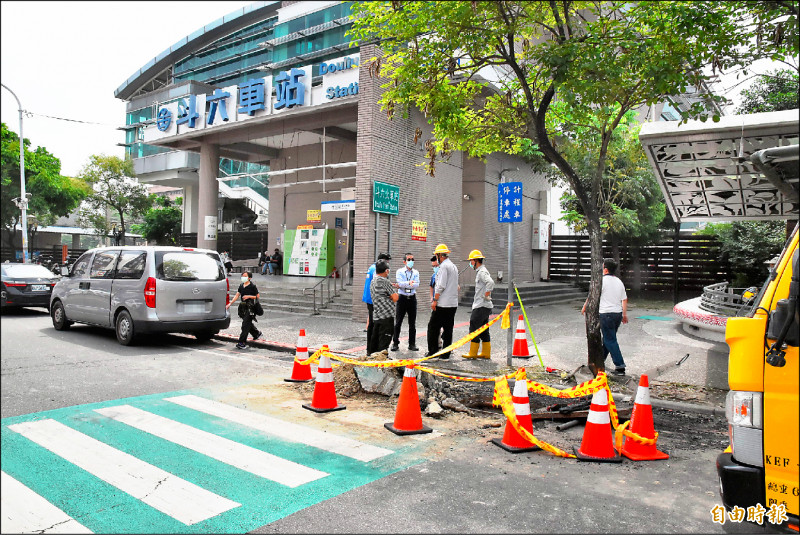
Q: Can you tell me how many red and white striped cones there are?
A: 7